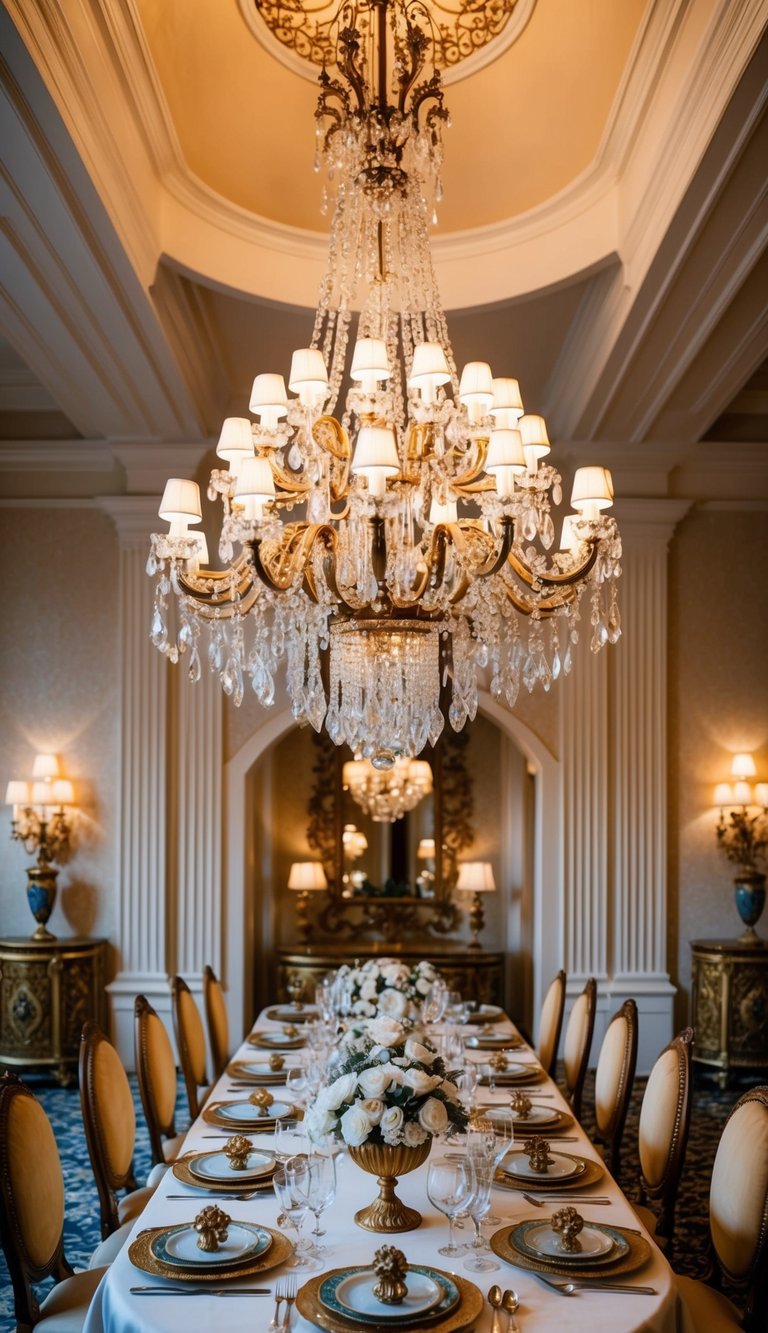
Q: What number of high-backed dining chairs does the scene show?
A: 10